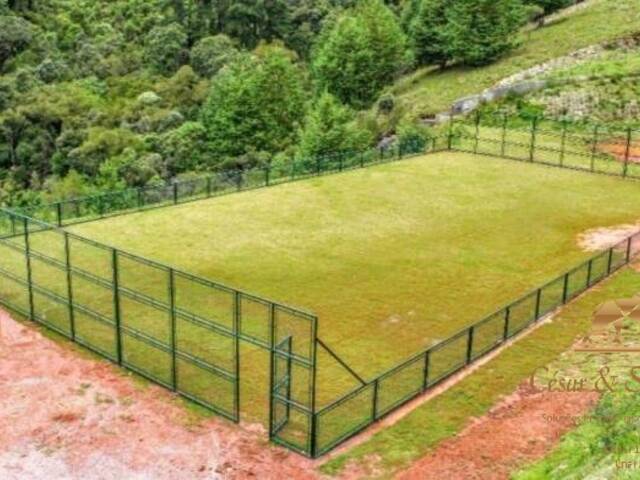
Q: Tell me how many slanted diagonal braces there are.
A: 1